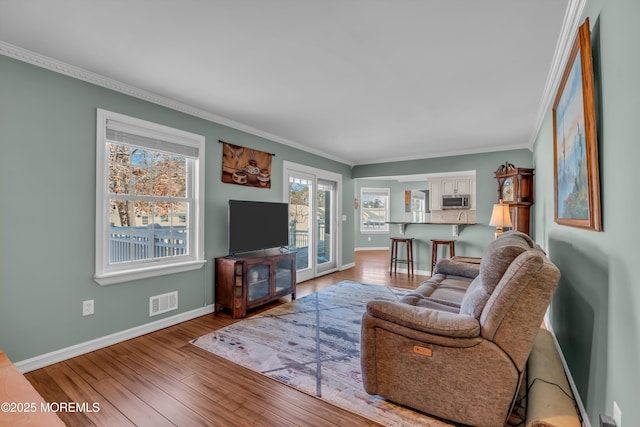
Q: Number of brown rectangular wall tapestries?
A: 1